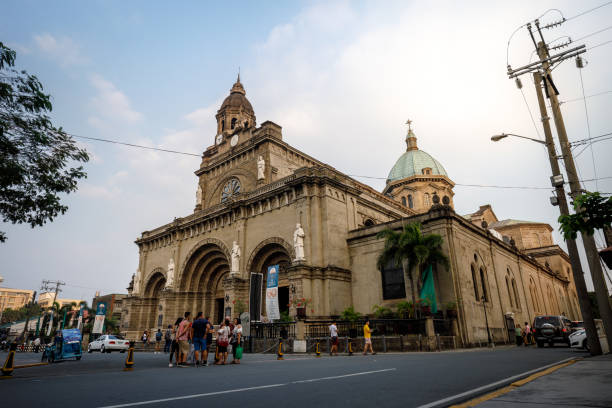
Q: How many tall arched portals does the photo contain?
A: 3